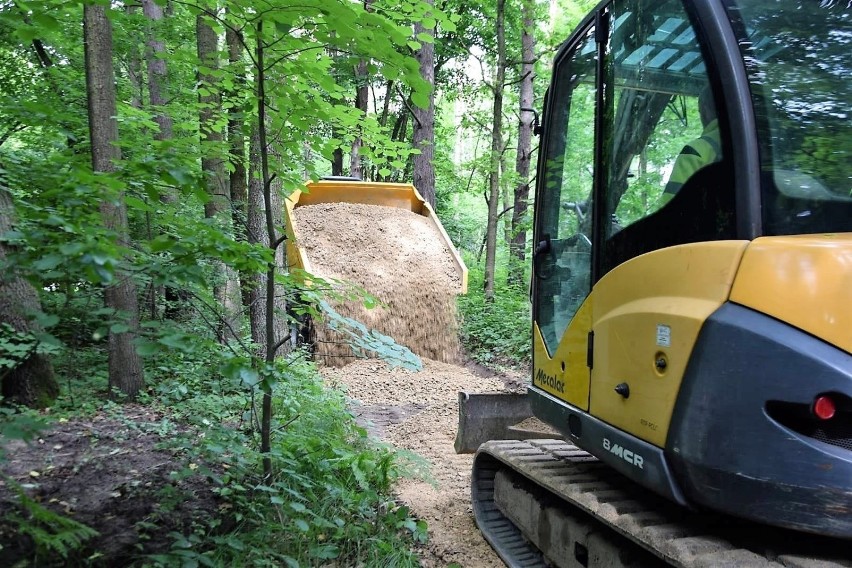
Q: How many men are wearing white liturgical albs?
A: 0